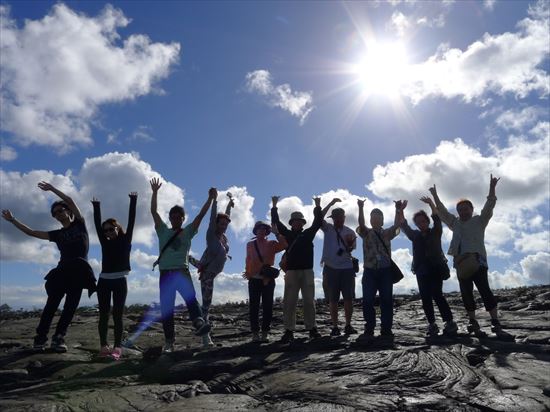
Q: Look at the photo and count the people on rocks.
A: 10